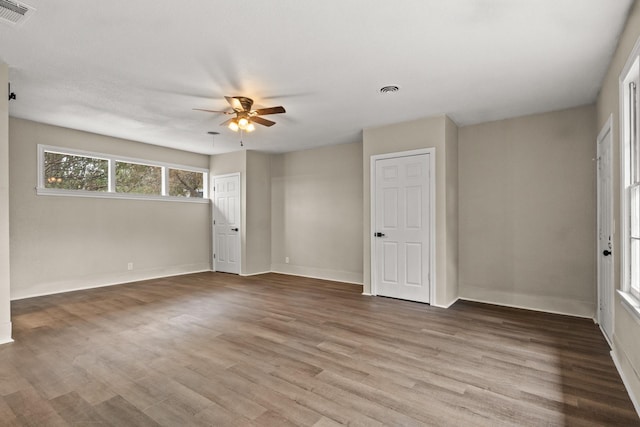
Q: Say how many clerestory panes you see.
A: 3